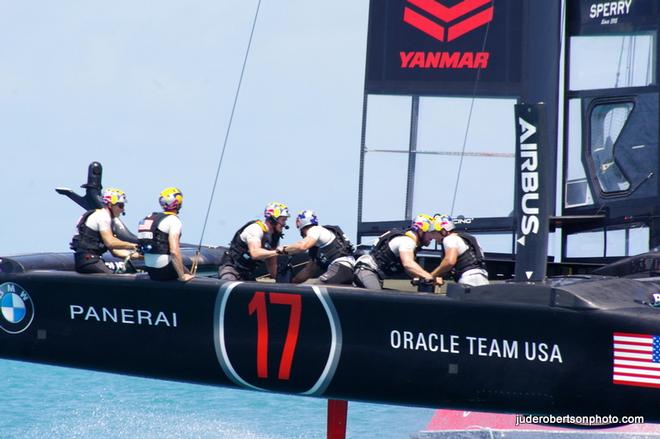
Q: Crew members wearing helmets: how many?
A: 6